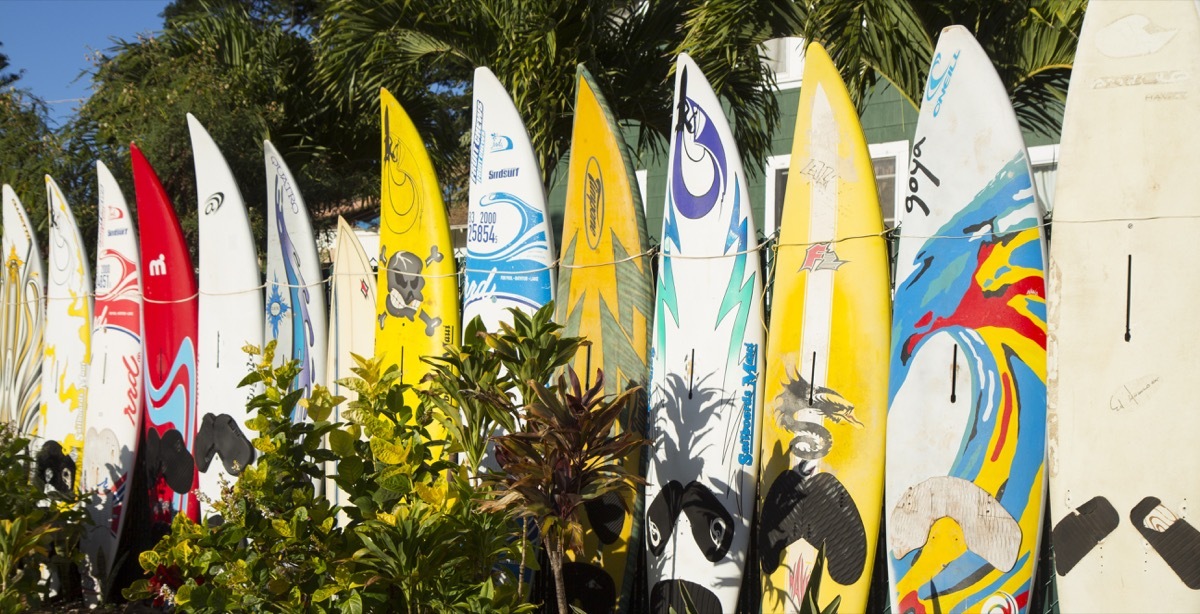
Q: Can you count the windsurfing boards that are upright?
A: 14